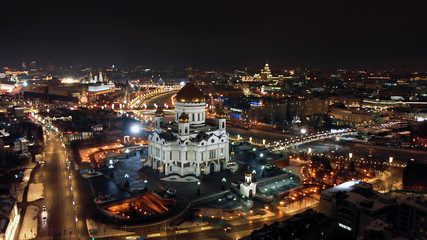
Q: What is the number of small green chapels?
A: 0